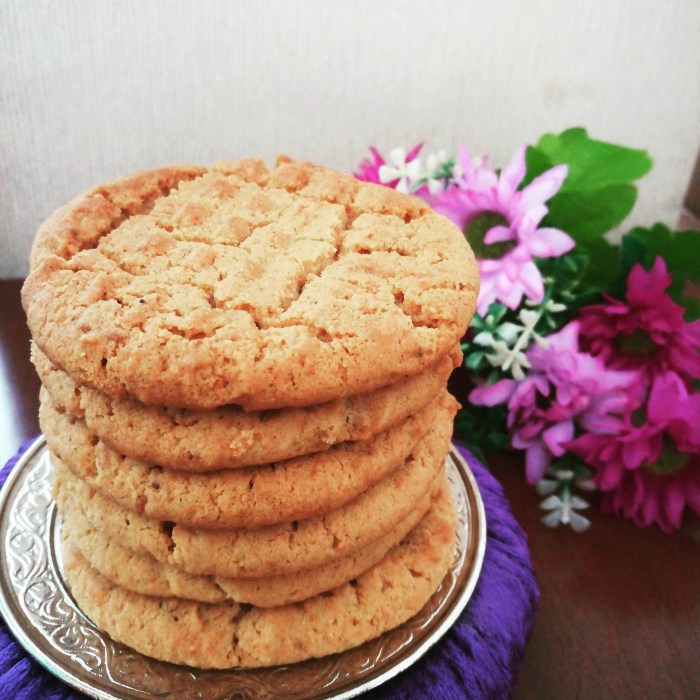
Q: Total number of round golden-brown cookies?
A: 6